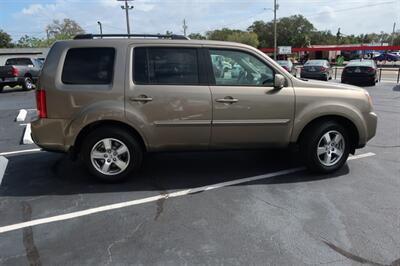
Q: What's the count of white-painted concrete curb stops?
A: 3